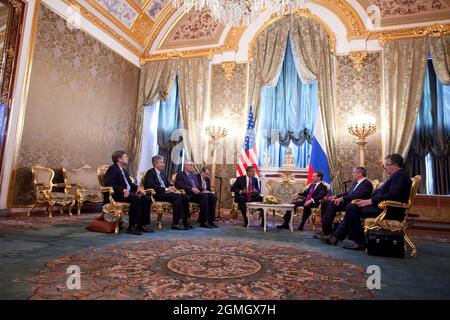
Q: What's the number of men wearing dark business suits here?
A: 8